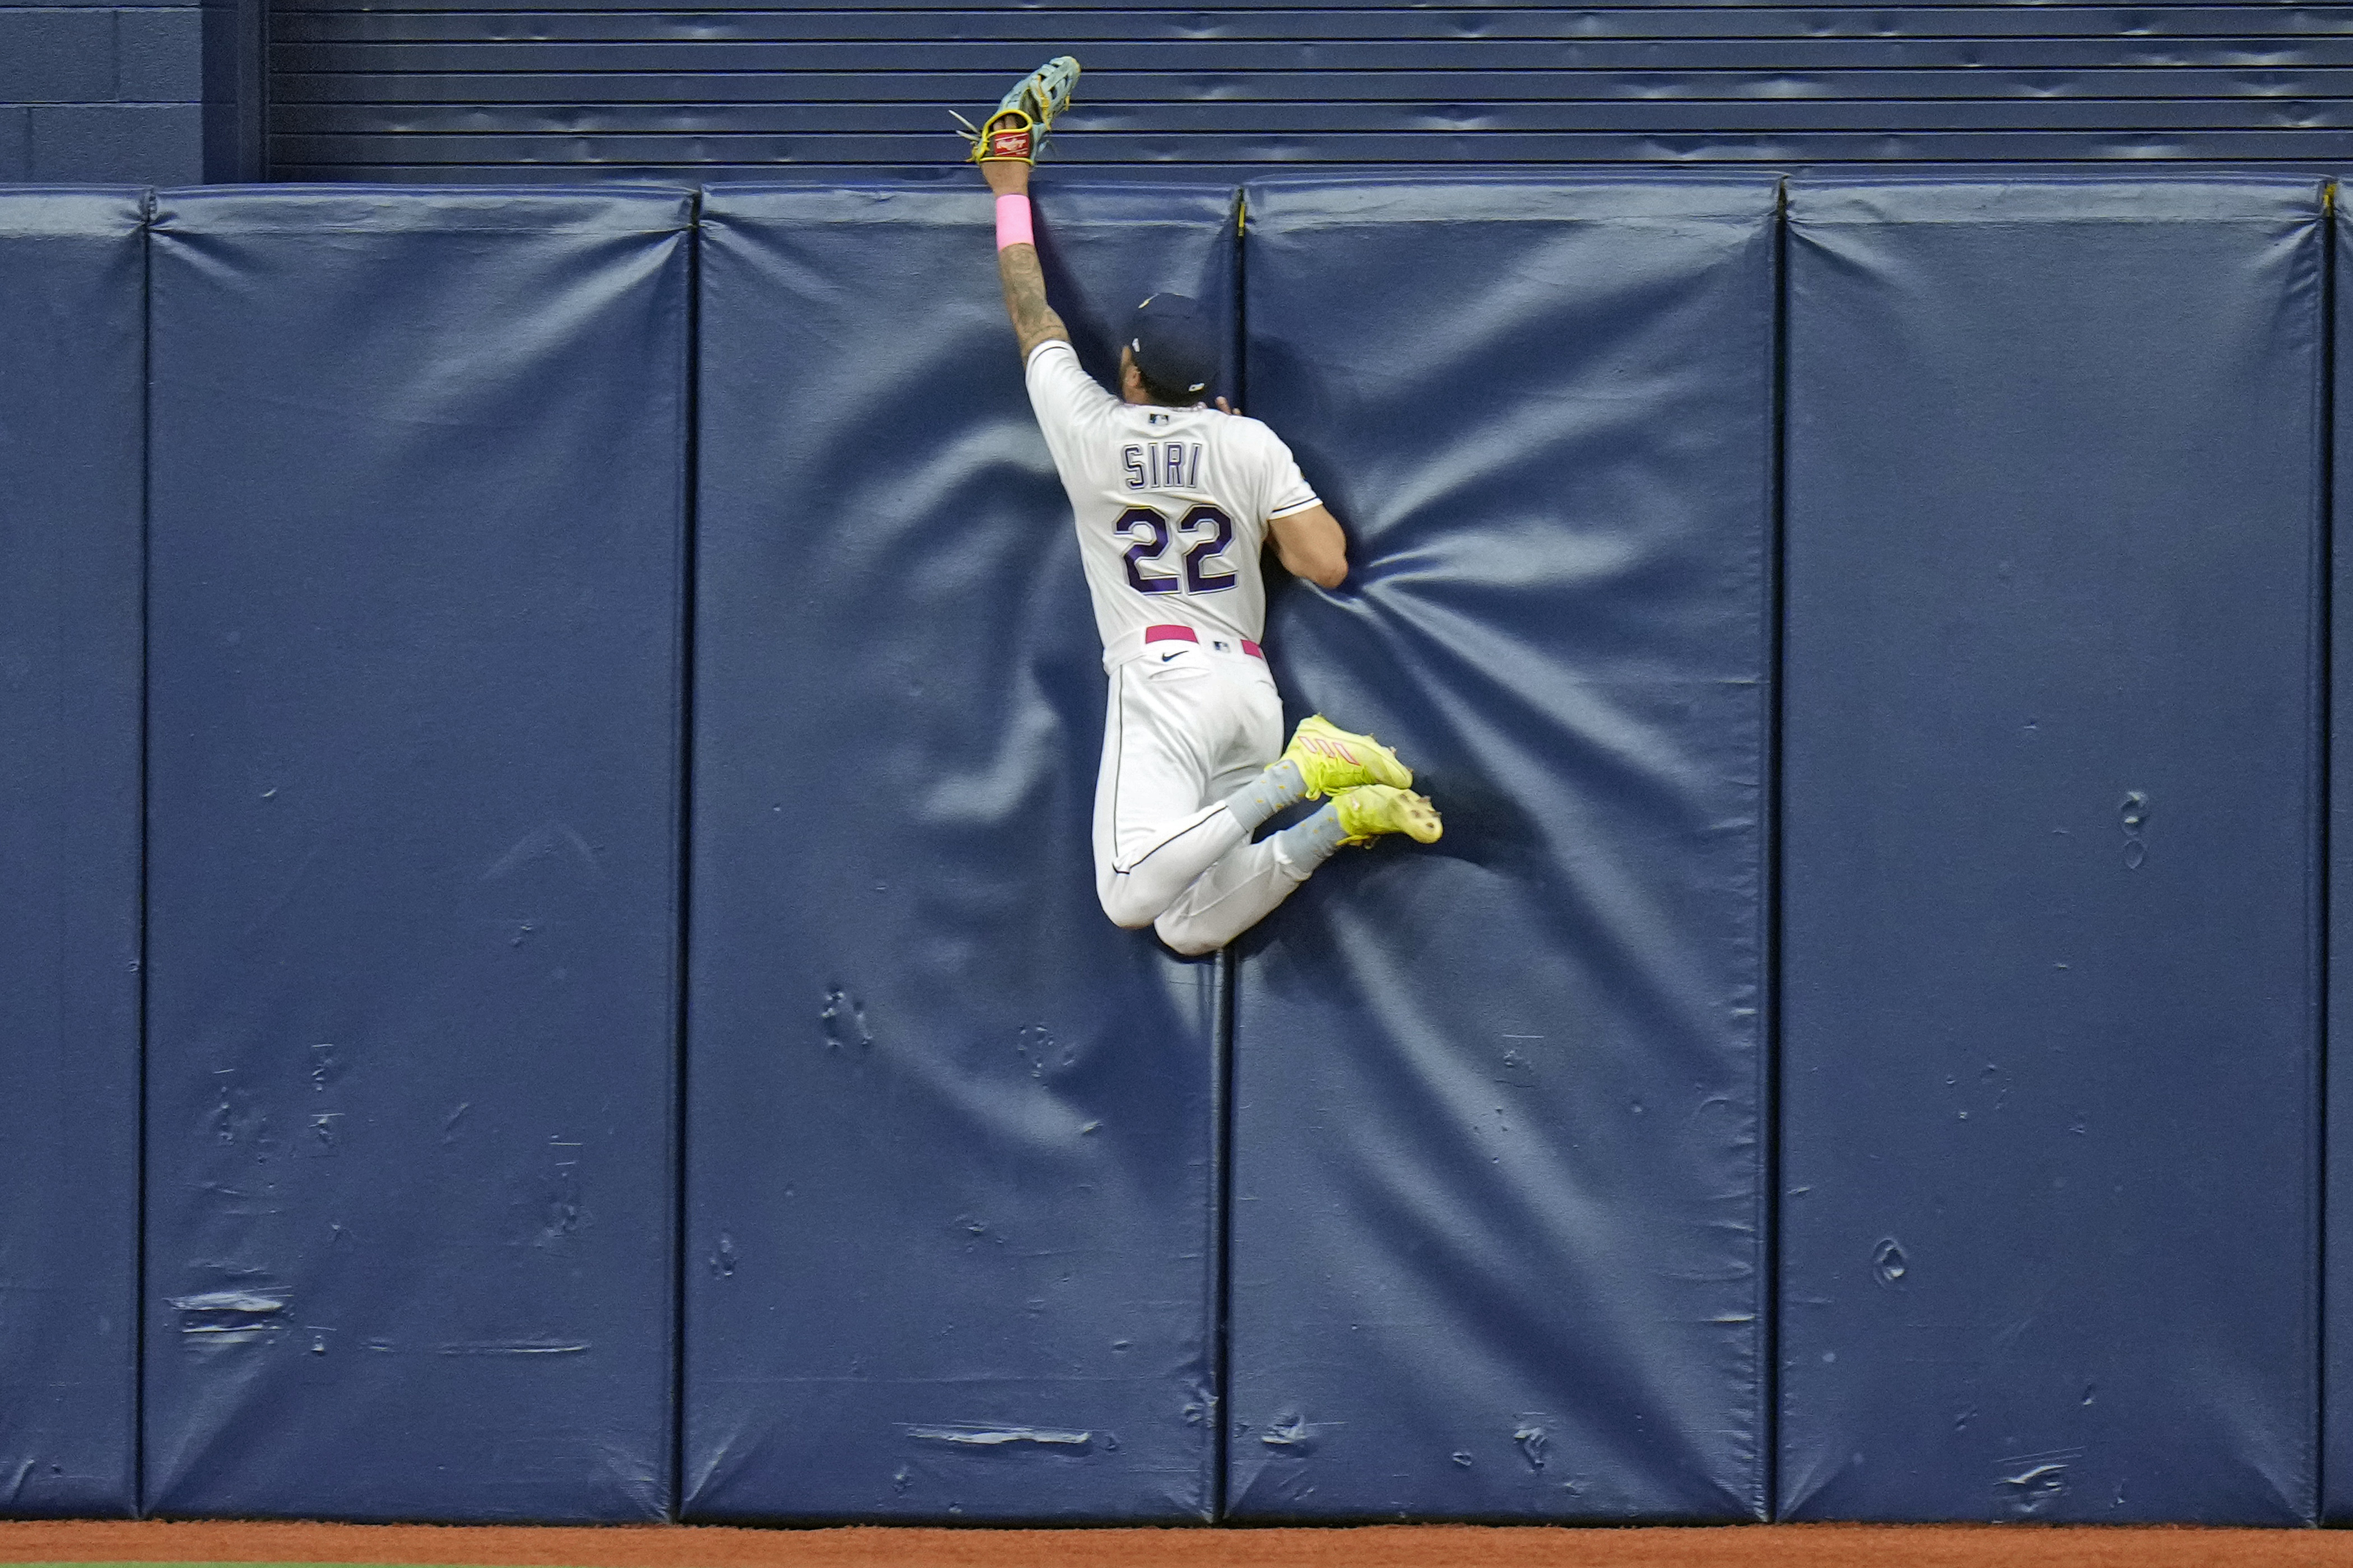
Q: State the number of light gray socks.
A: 2